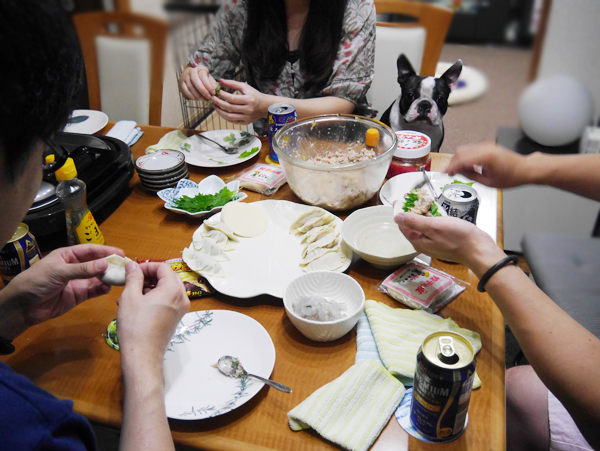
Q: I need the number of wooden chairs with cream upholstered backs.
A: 2